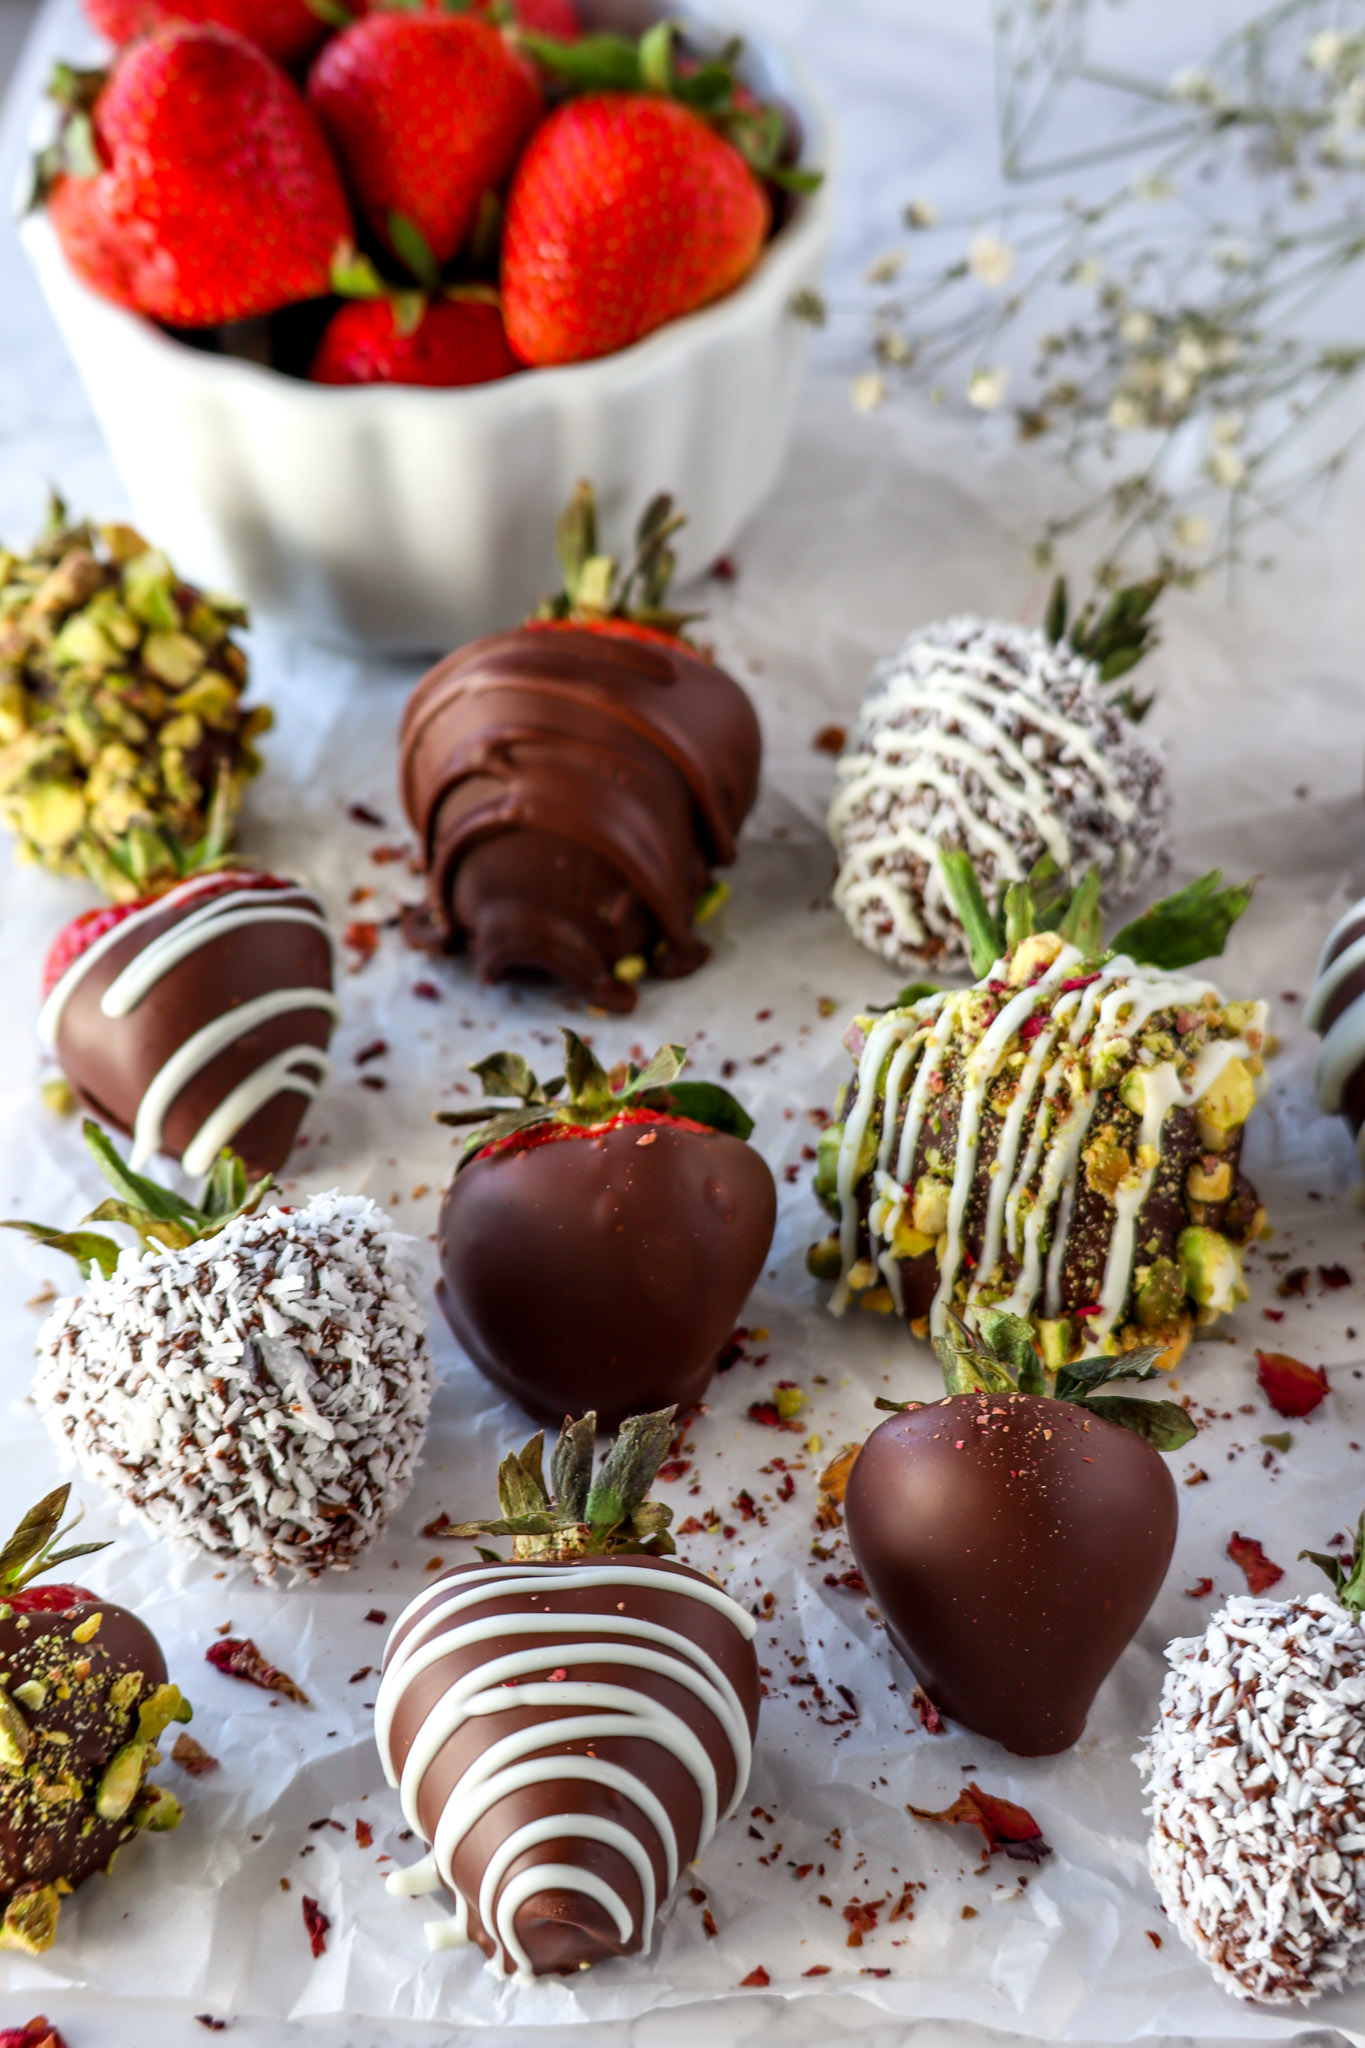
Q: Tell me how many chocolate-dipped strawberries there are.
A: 12